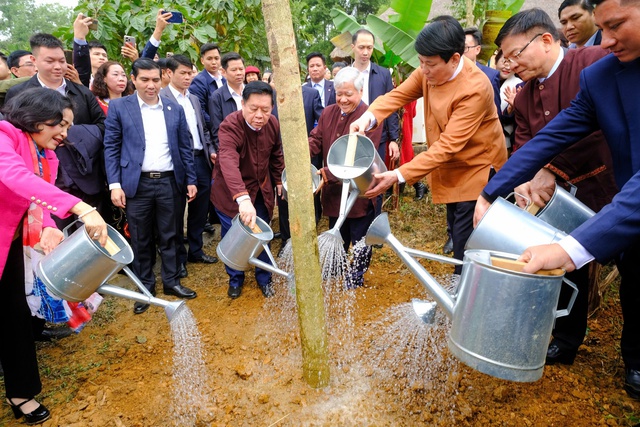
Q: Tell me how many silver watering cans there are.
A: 7